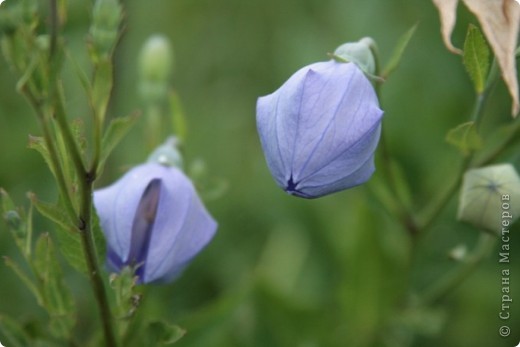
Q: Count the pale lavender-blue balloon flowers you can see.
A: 2